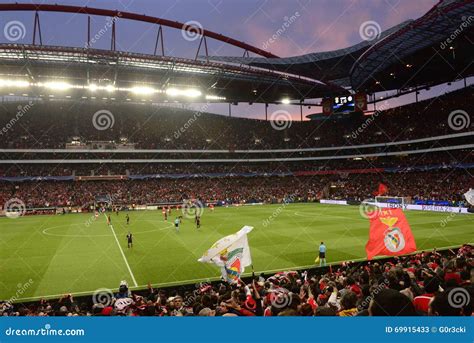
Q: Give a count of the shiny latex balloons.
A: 0